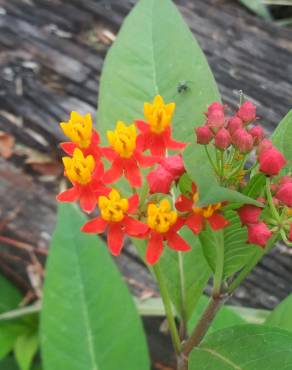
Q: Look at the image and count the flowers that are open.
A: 7